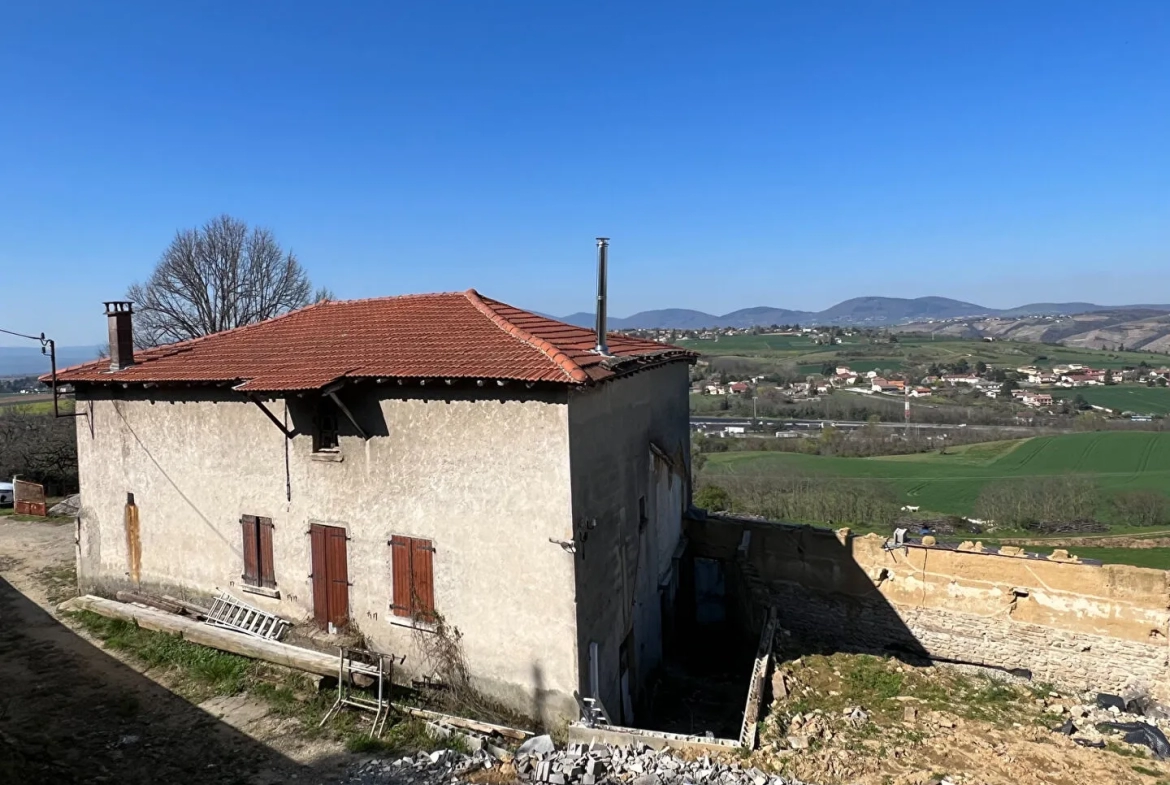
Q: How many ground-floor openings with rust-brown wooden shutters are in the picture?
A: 3